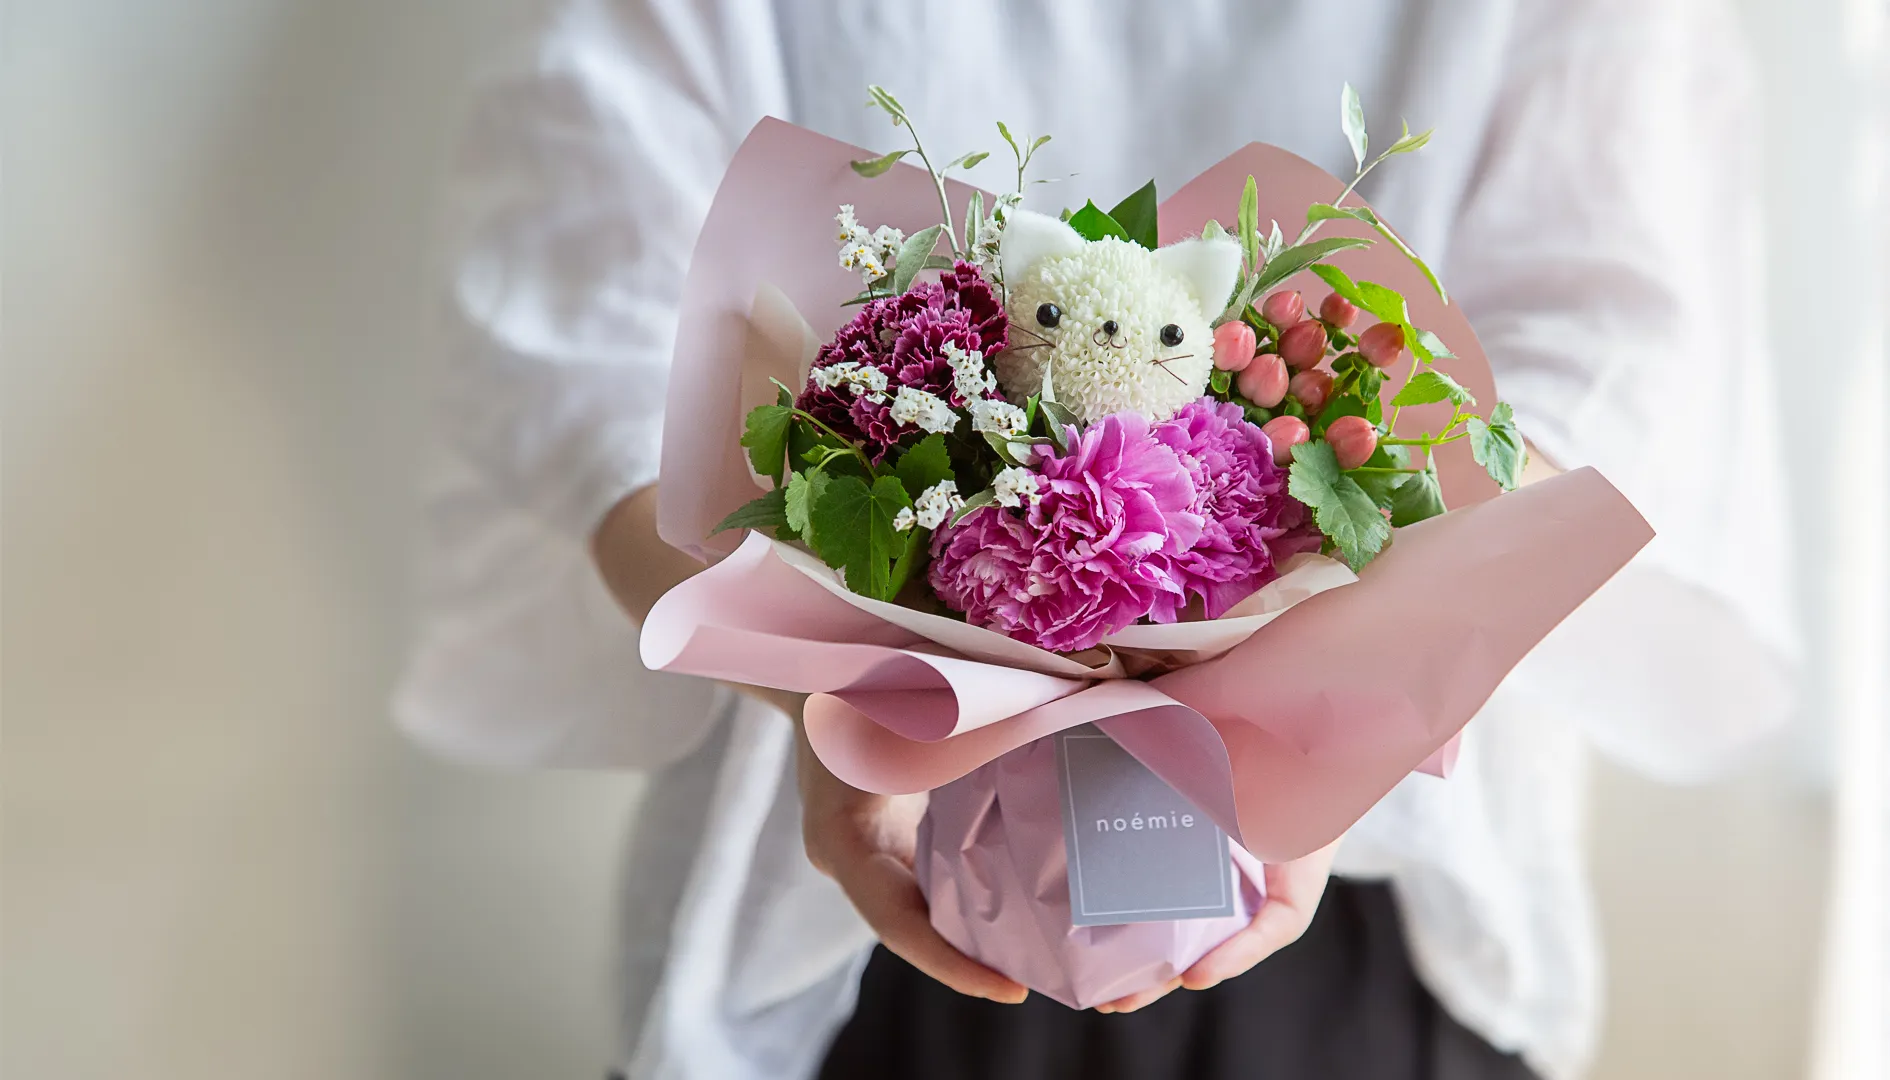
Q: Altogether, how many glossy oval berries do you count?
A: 9